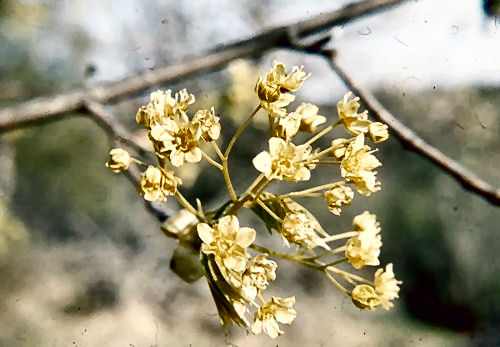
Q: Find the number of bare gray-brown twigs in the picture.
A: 3